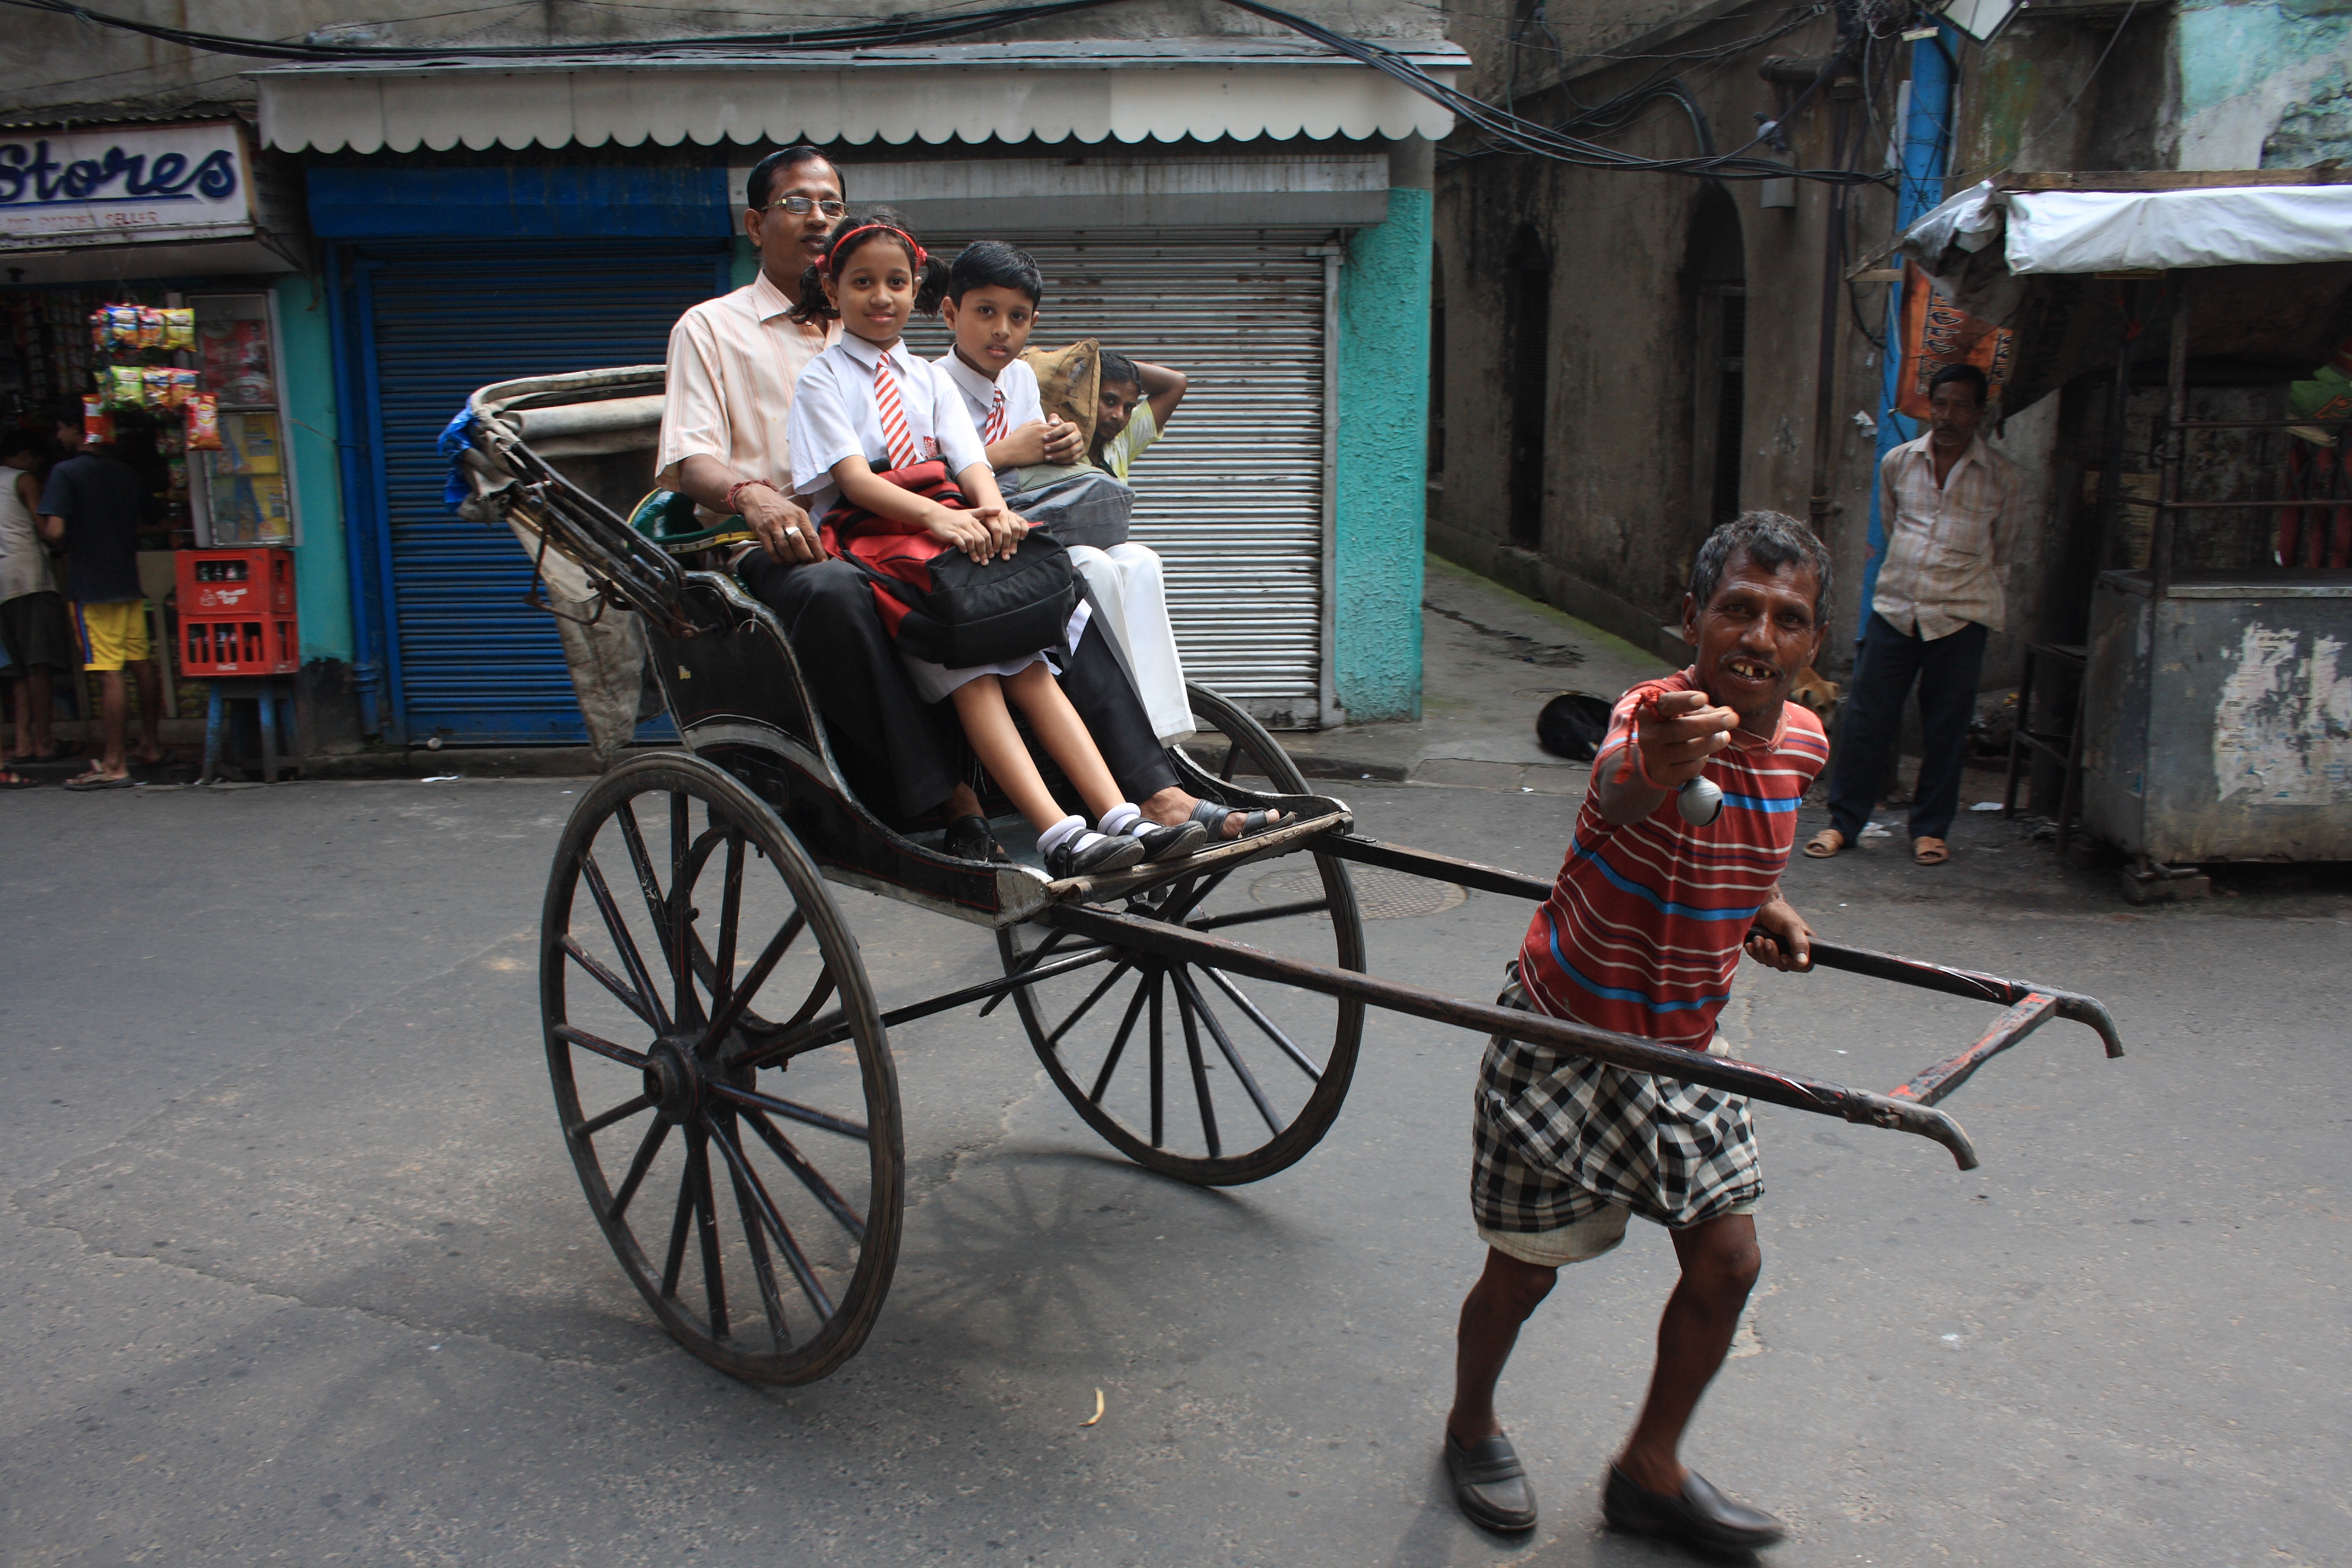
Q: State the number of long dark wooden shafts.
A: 2